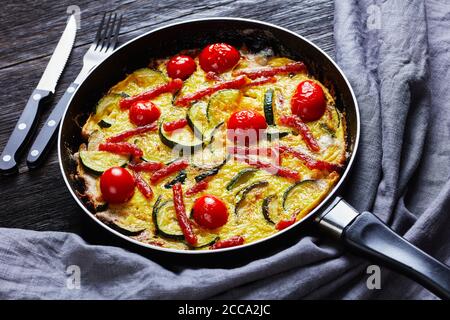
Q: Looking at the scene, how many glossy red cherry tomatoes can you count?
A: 7